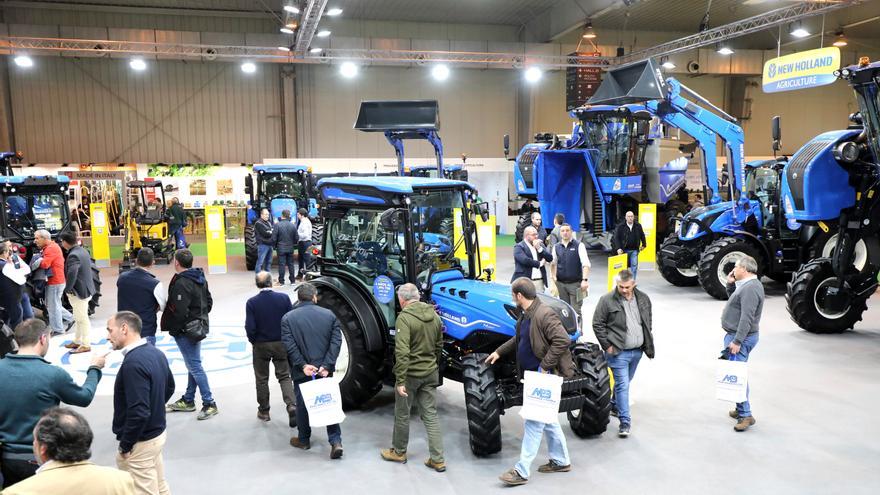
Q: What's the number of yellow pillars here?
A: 6